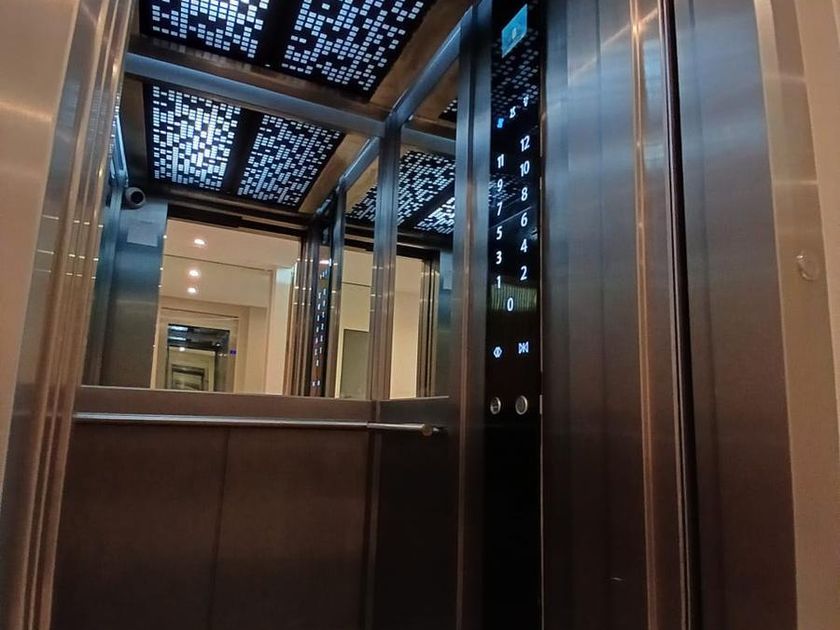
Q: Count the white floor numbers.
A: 13